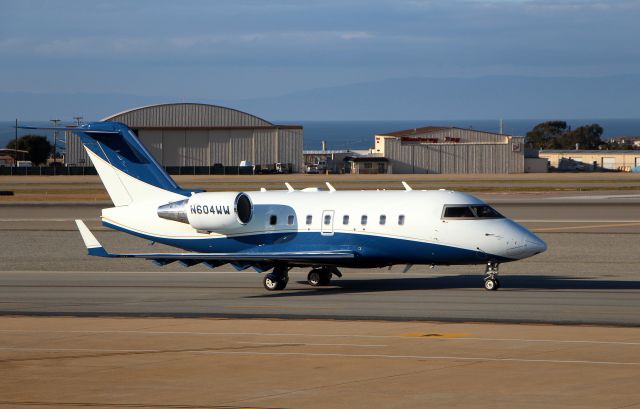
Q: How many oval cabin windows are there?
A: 8